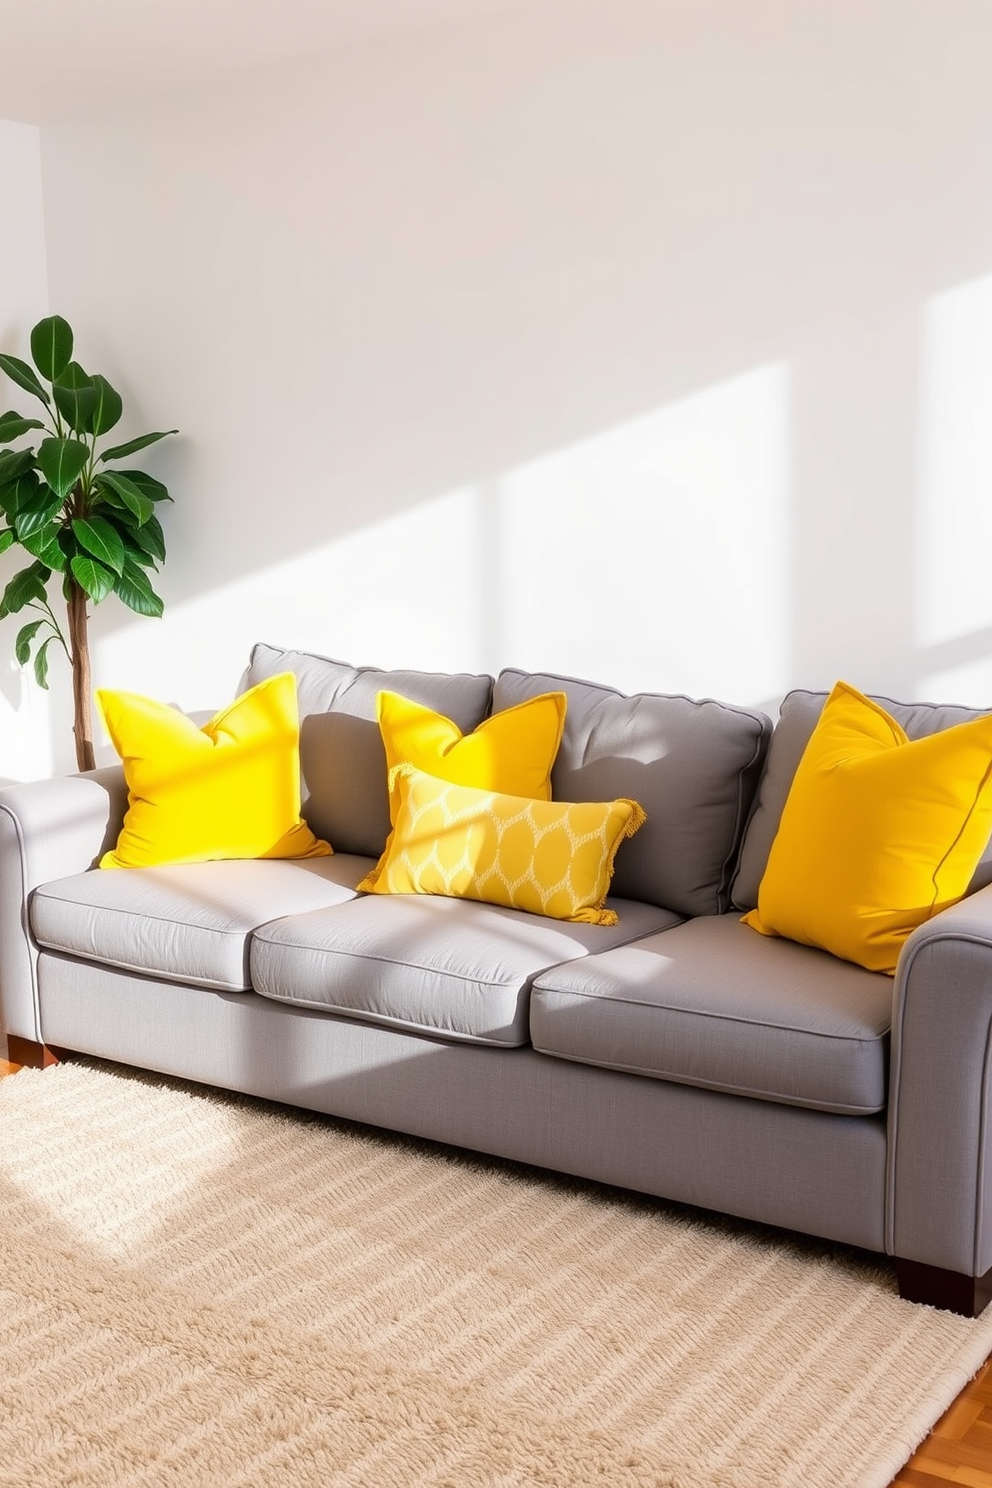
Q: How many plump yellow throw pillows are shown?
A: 4